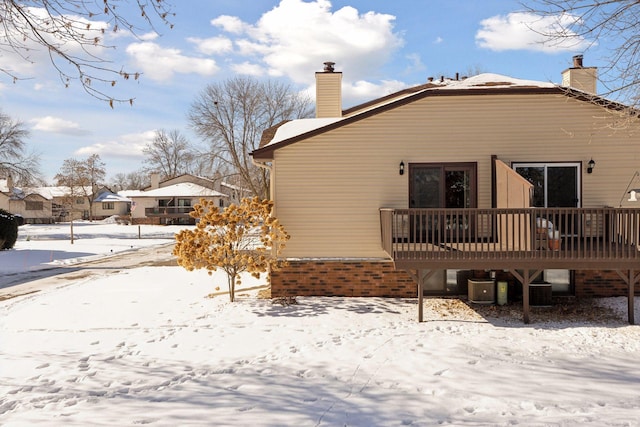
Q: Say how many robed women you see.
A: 0